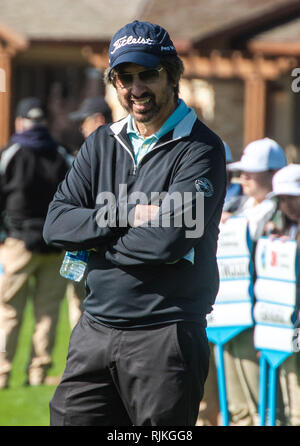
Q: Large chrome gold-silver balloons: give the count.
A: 0